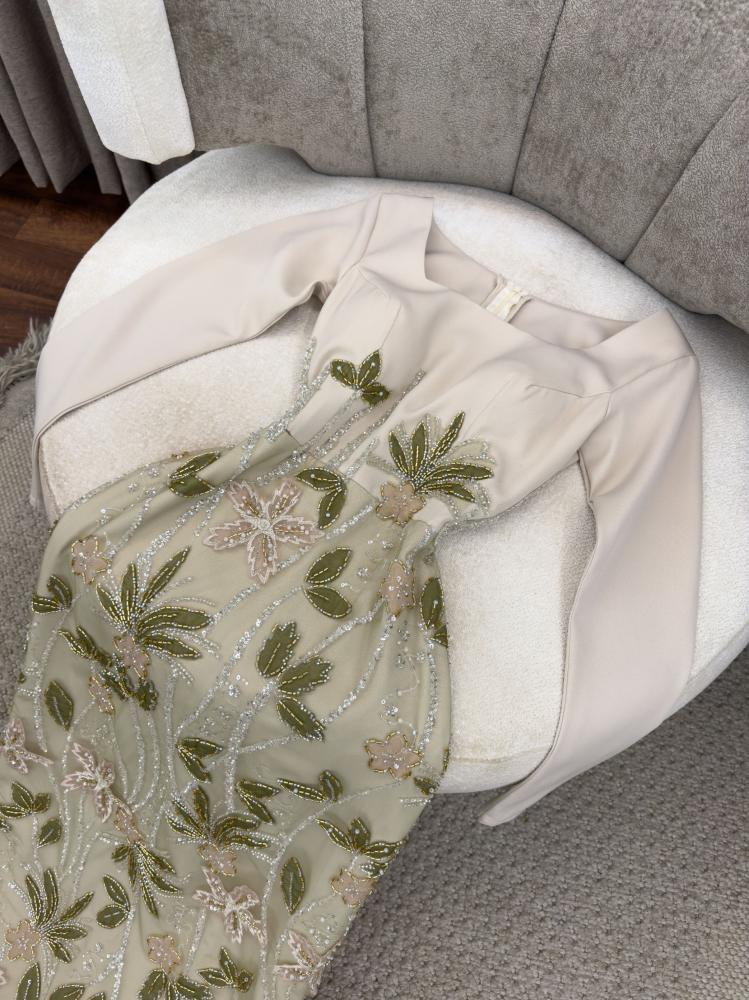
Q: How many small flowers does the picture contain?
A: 11